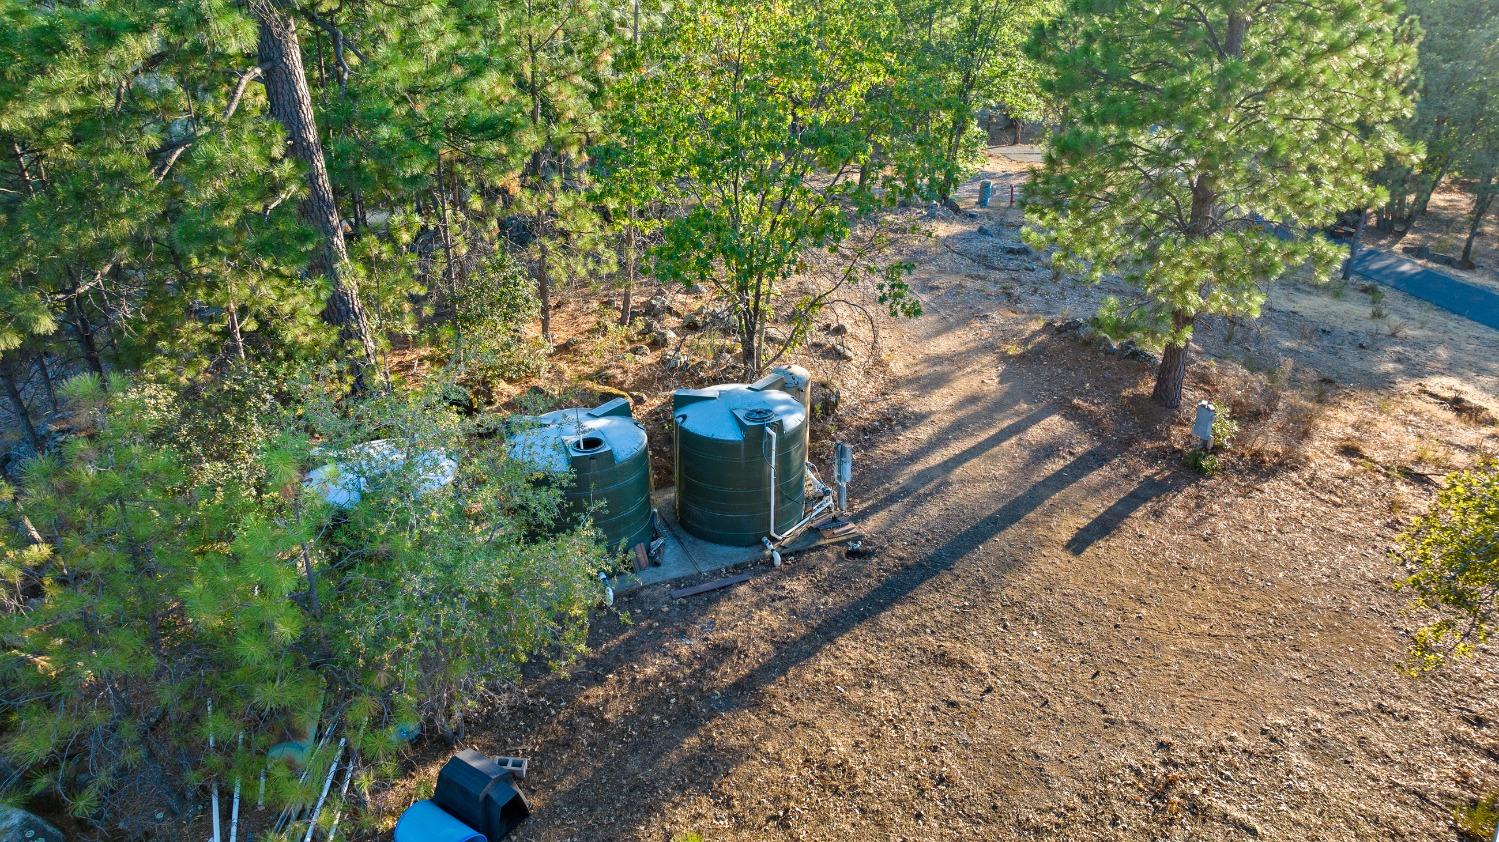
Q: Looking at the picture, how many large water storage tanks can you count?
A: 3